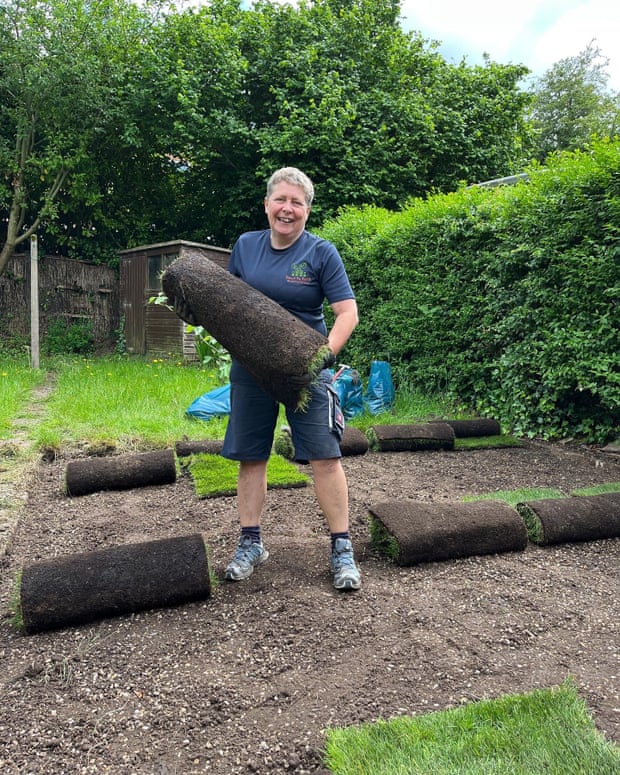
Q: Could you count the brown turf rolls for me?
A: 9